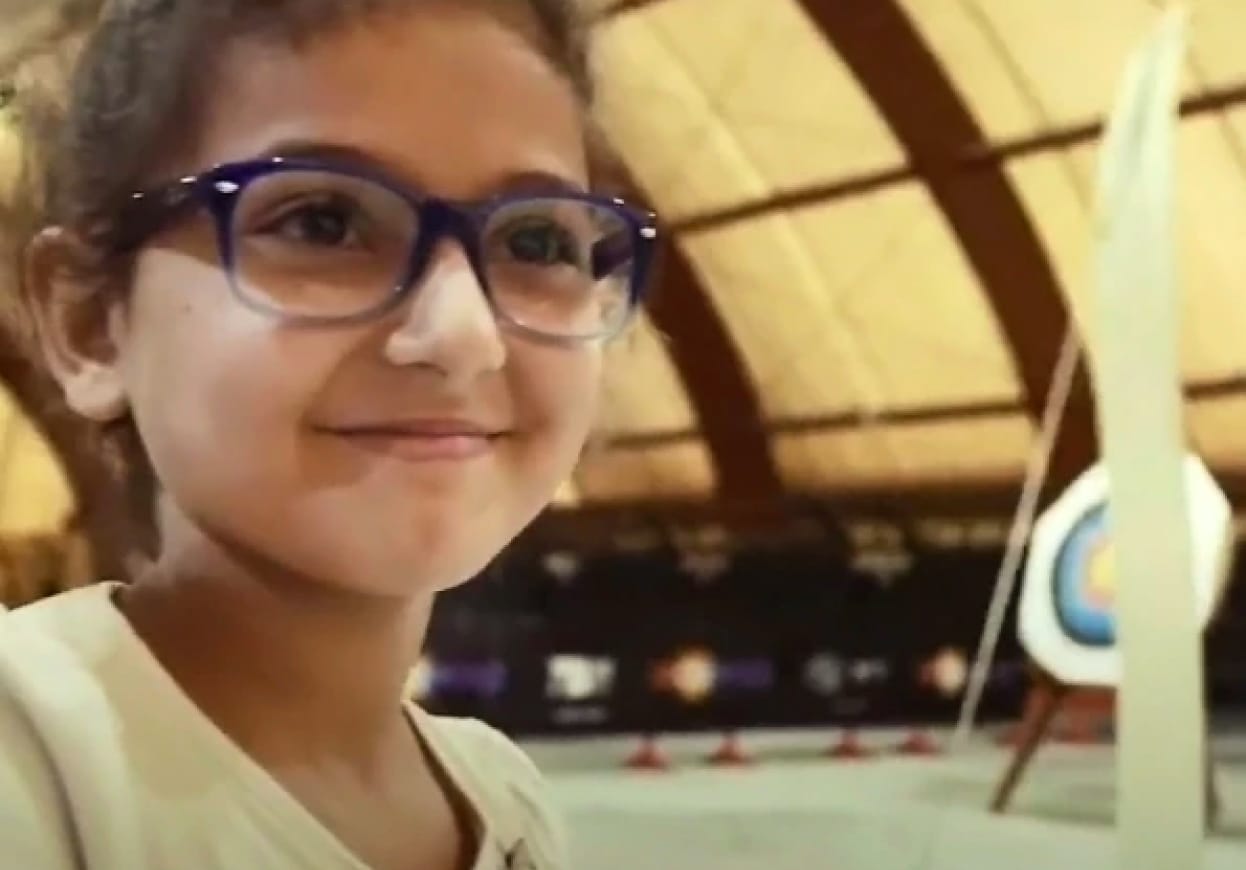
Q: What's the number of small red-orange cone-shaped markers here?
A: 4